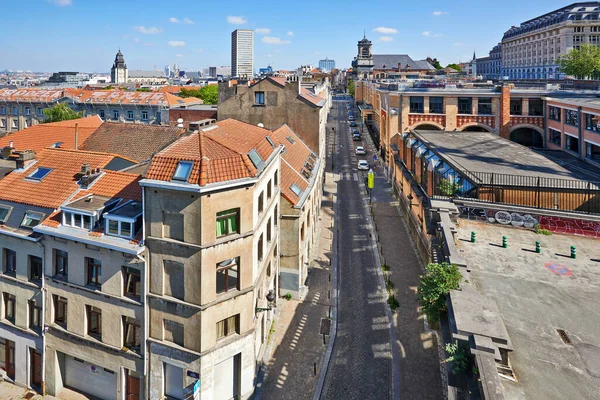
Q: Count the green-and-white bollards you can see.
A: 4